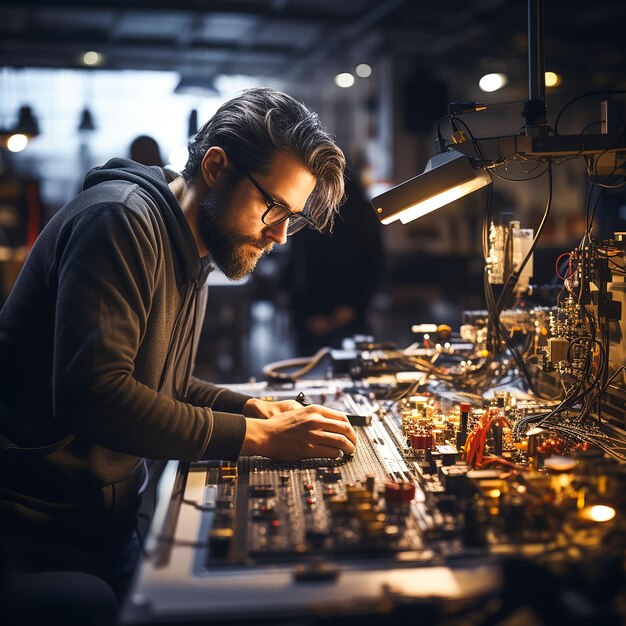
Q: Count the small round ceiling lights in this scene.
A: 5